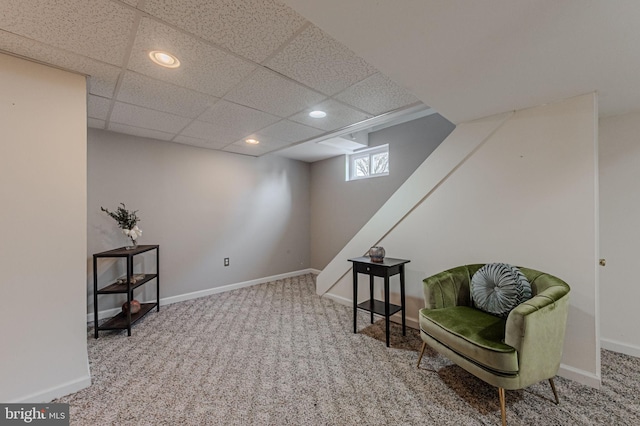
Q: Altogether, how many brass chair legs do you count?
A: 3